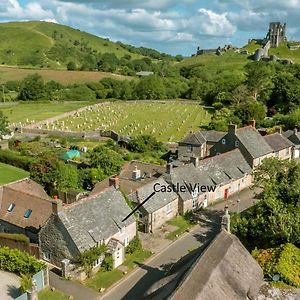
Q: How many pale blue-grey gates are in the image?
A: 2